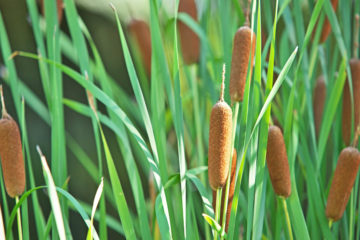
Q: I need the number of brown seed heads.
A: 12